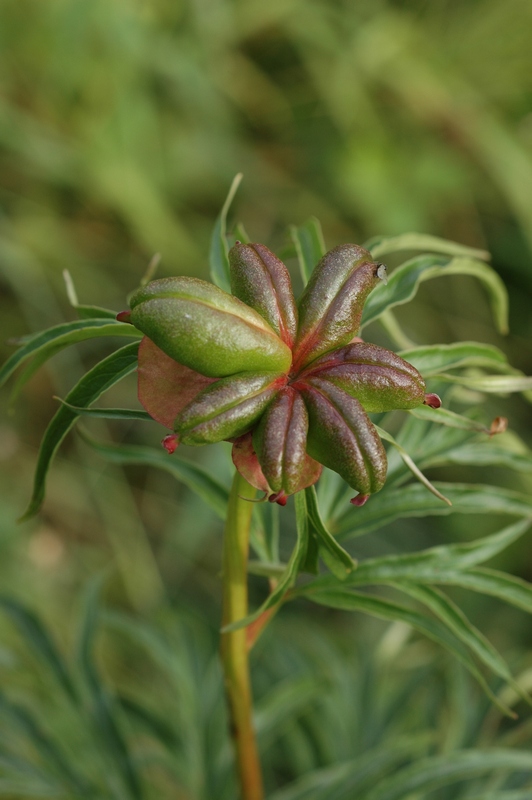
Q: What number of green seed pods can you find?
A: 7